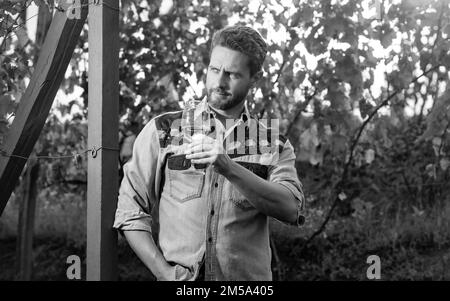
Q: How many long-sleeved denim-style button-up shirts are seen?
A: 1